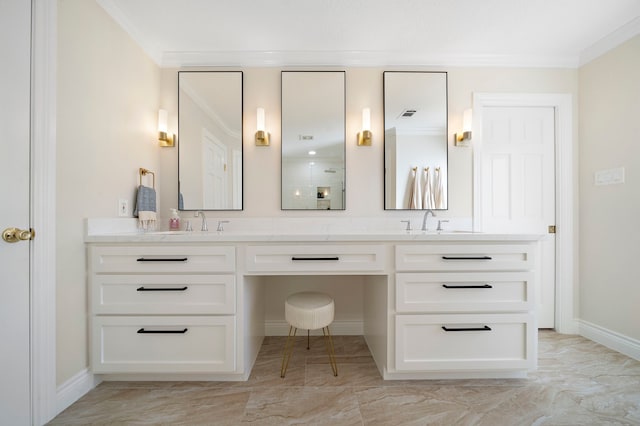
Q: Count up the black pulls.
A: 7